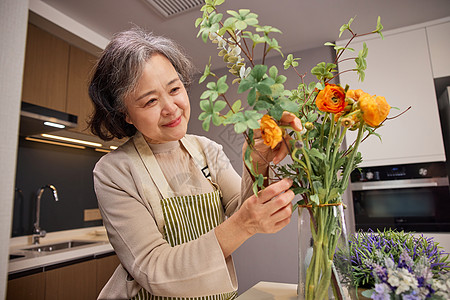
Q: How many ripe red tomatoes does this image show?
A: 0